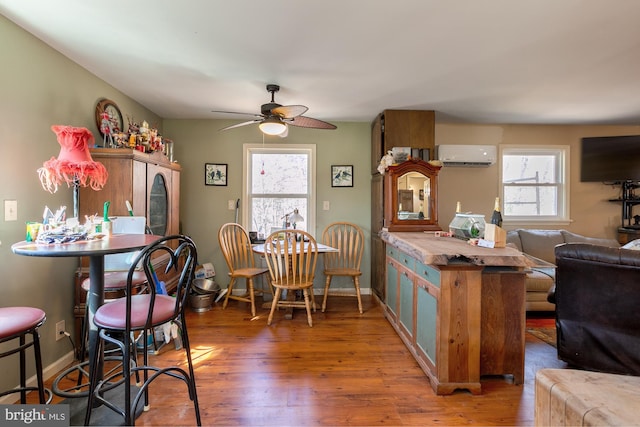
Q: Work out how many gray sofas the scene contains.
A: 1